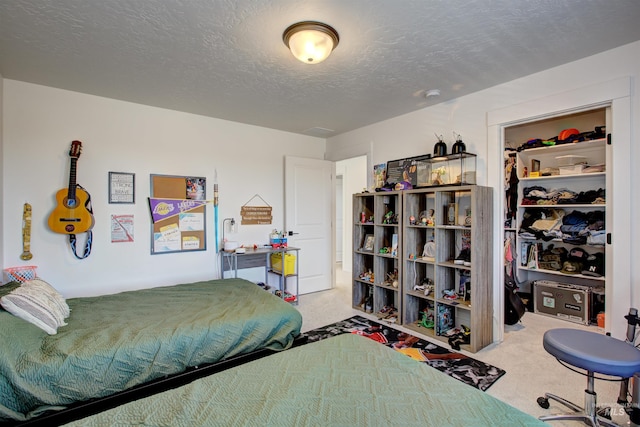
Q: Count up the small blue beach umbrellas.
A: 0